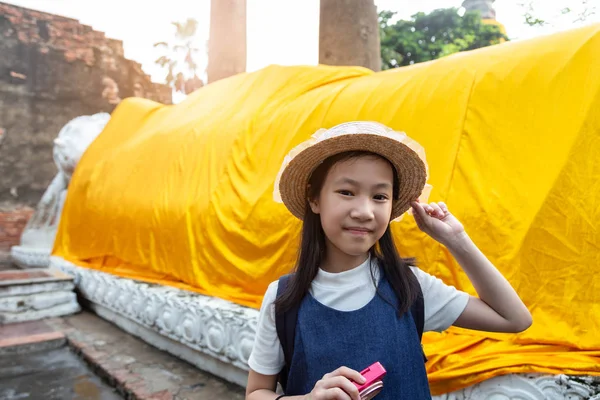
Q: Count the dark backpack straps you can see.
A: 2